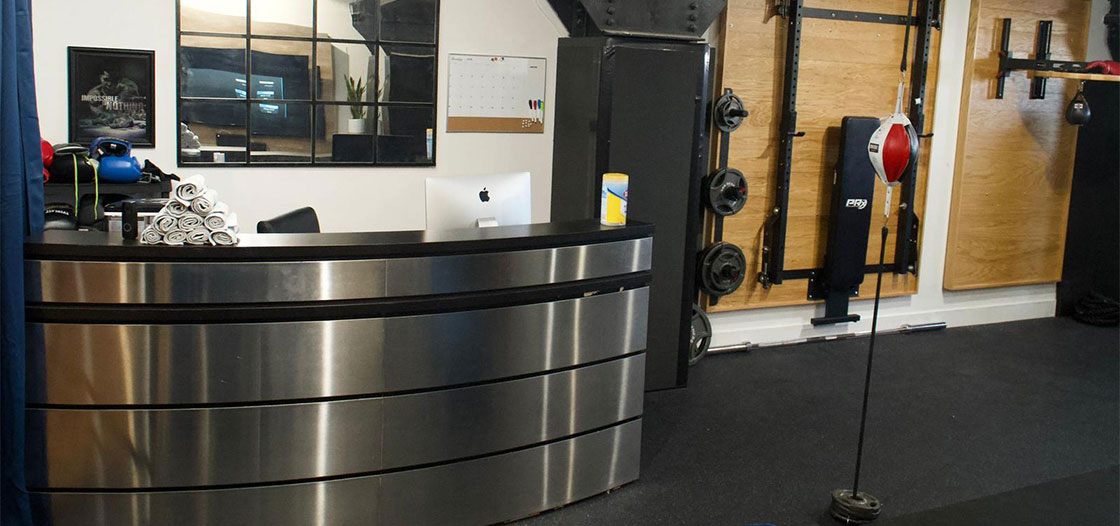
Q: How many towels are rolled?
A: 10